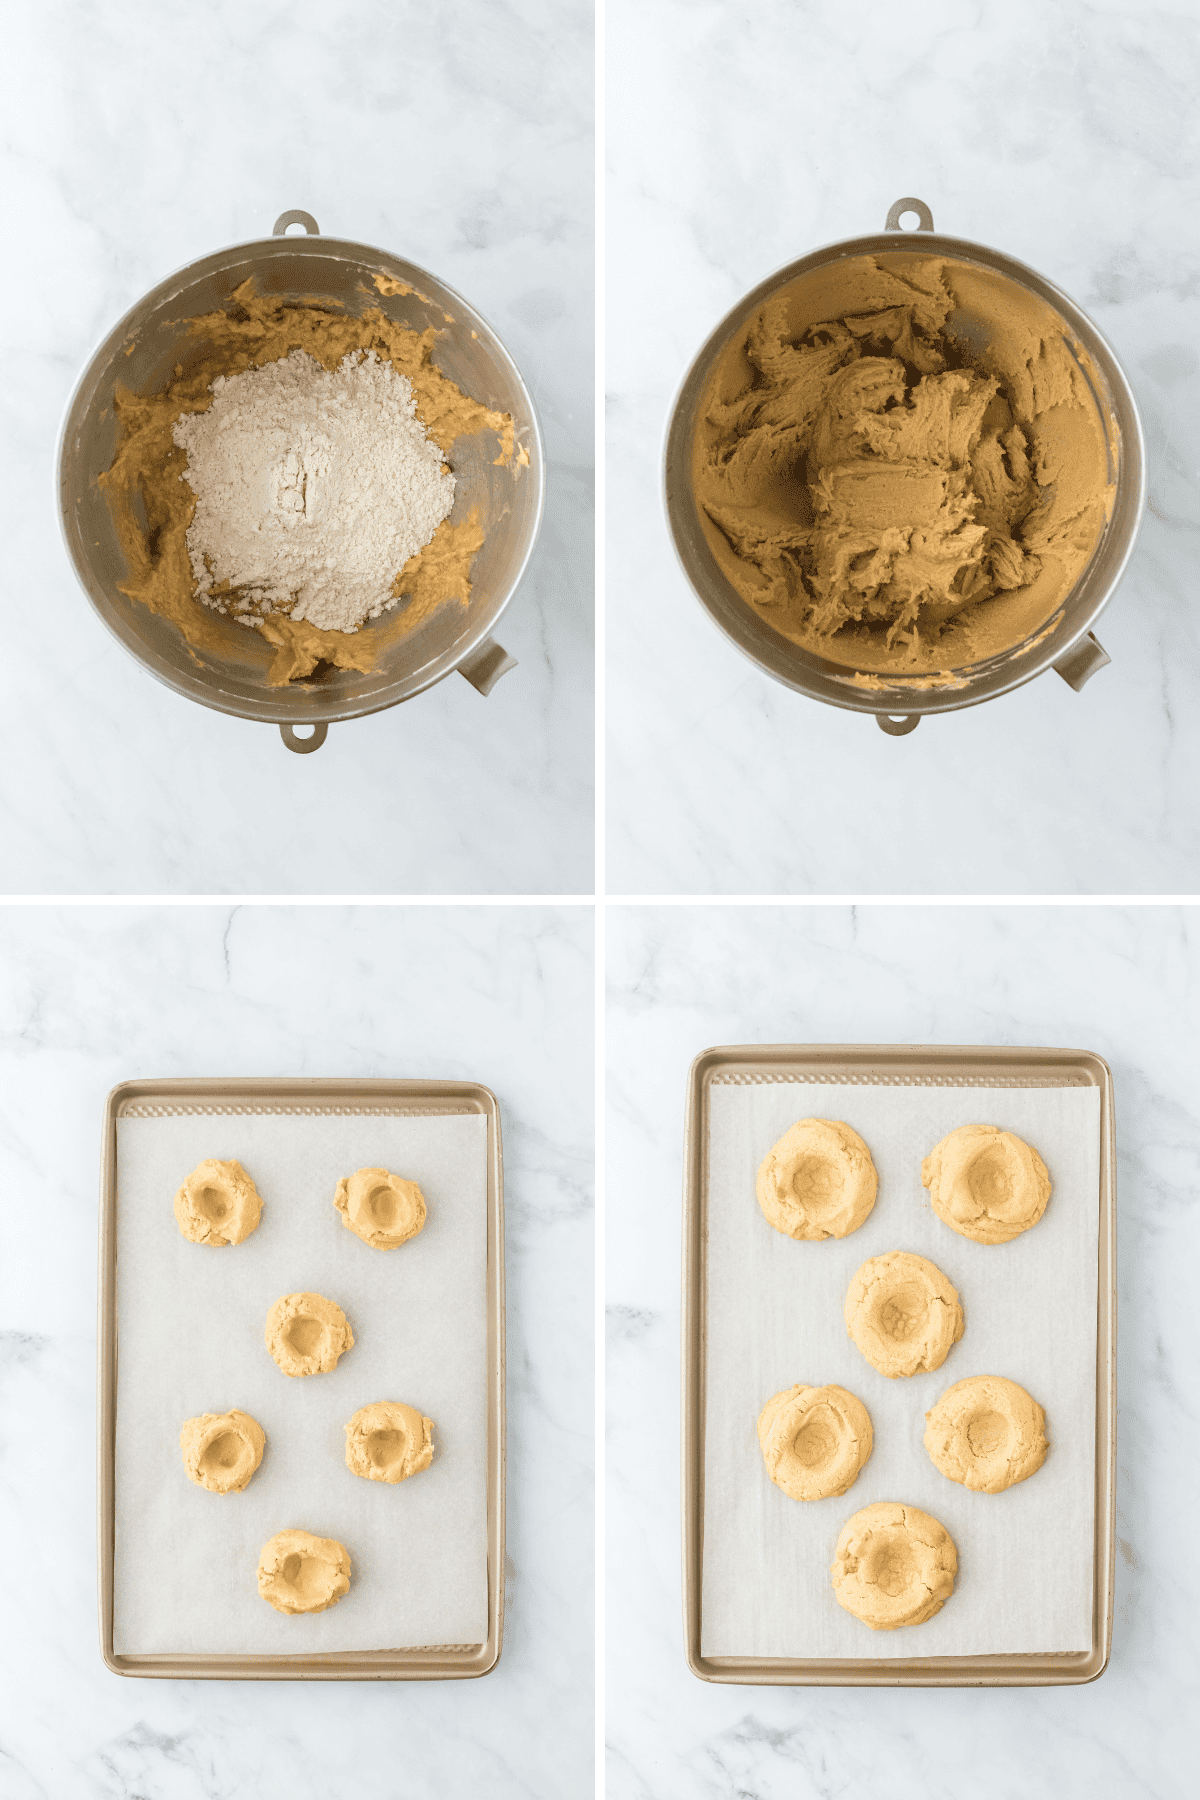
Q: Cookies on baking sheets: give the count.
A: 12